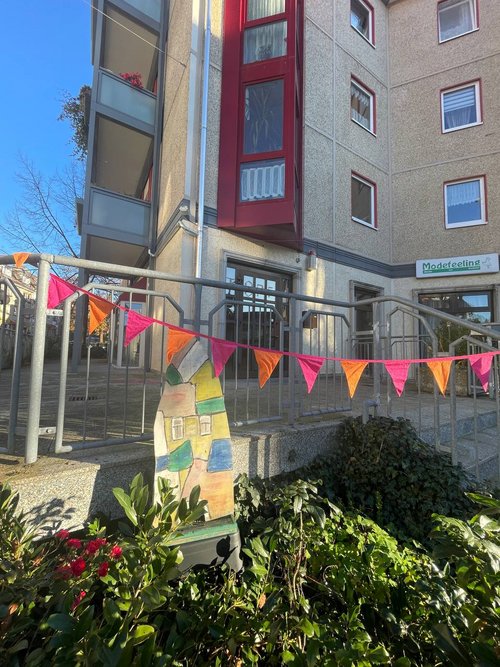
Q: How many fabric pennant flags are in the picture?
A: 12